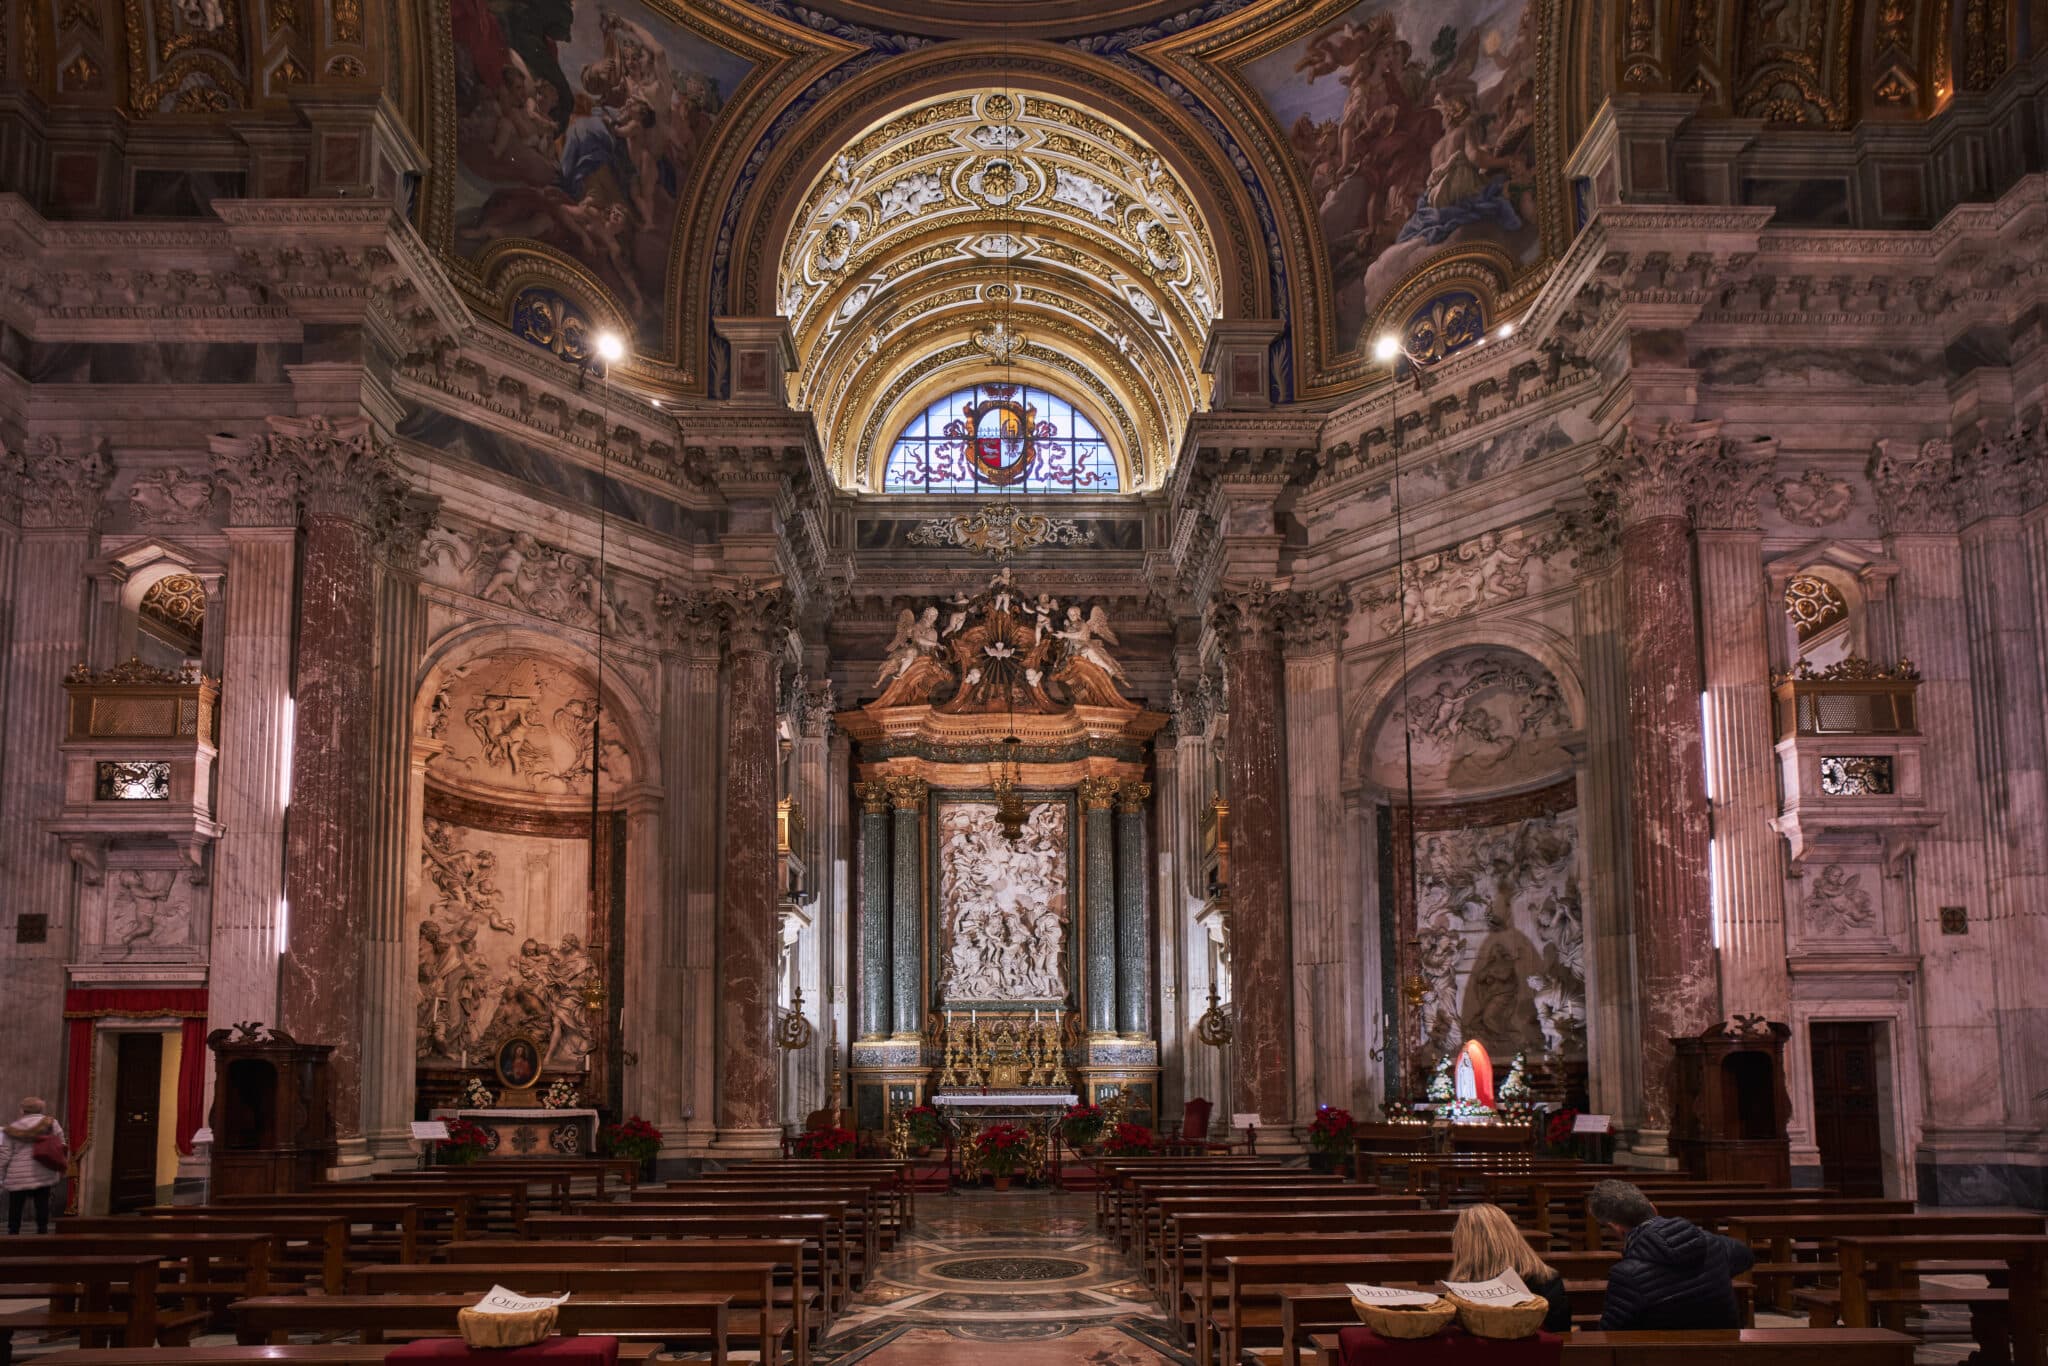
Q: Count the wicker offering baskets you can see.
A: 3